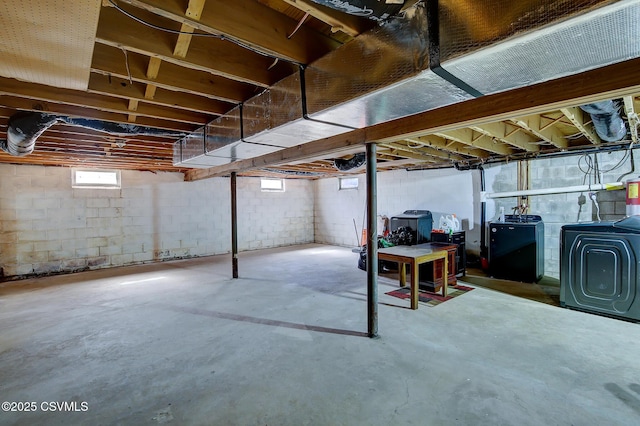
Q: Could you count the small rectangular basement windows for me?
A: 3